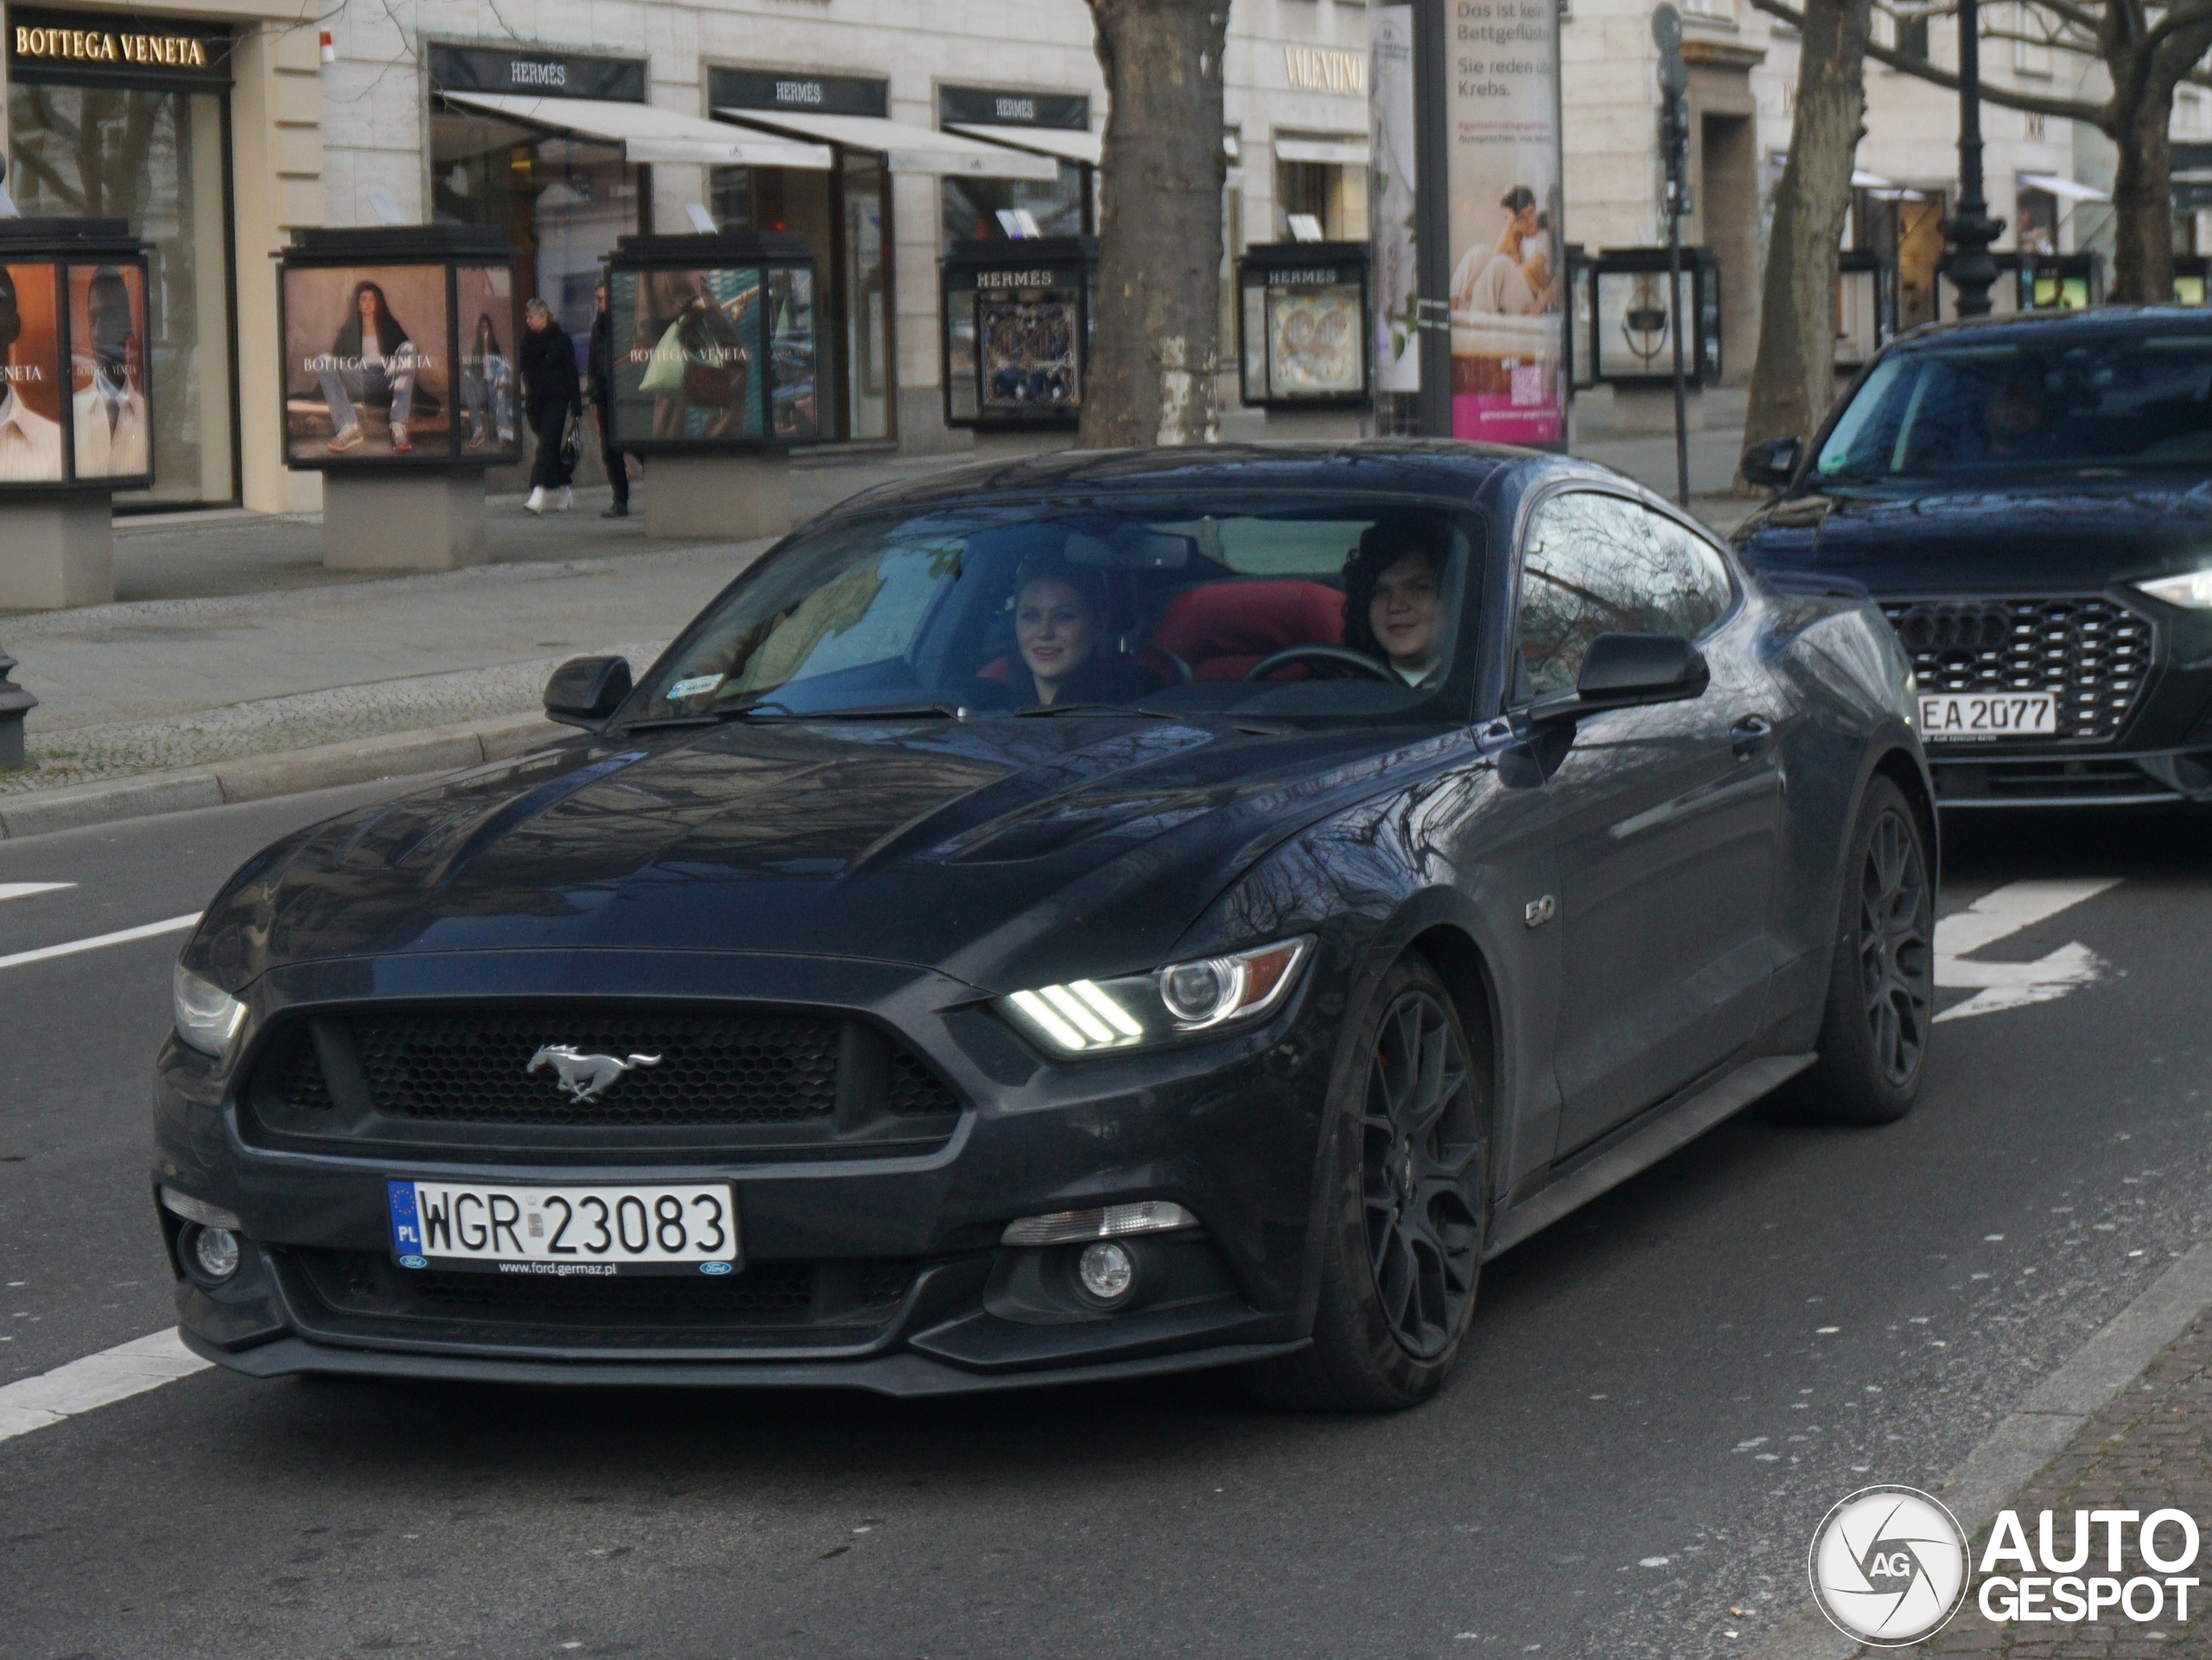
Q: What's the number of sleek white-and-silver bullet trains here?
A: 0